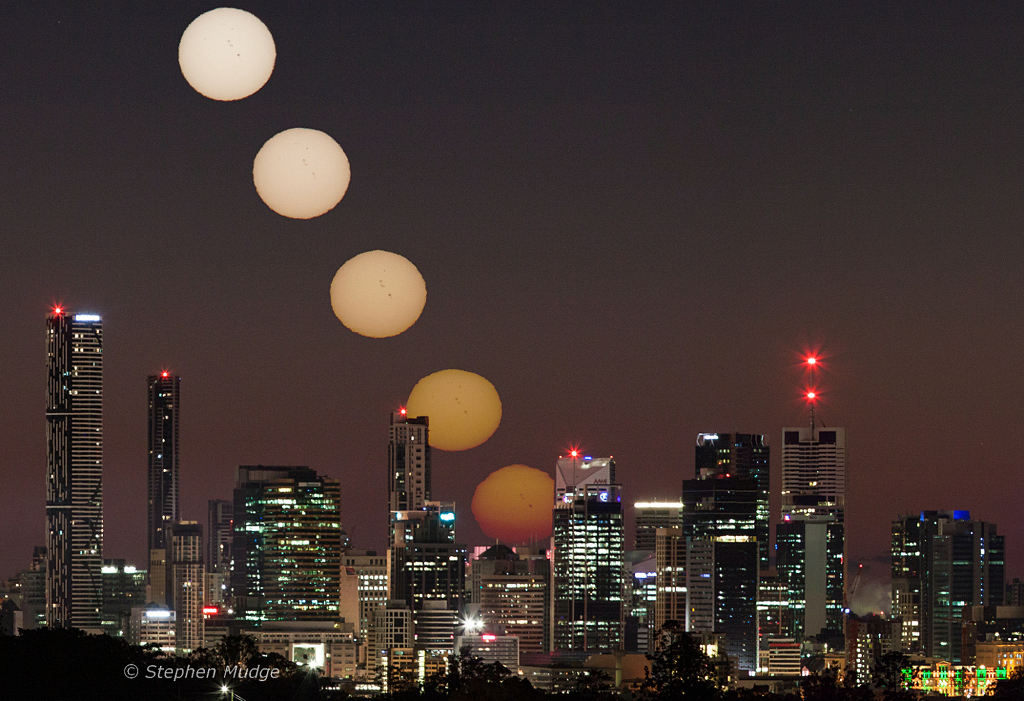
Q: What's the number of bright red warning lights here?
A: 6